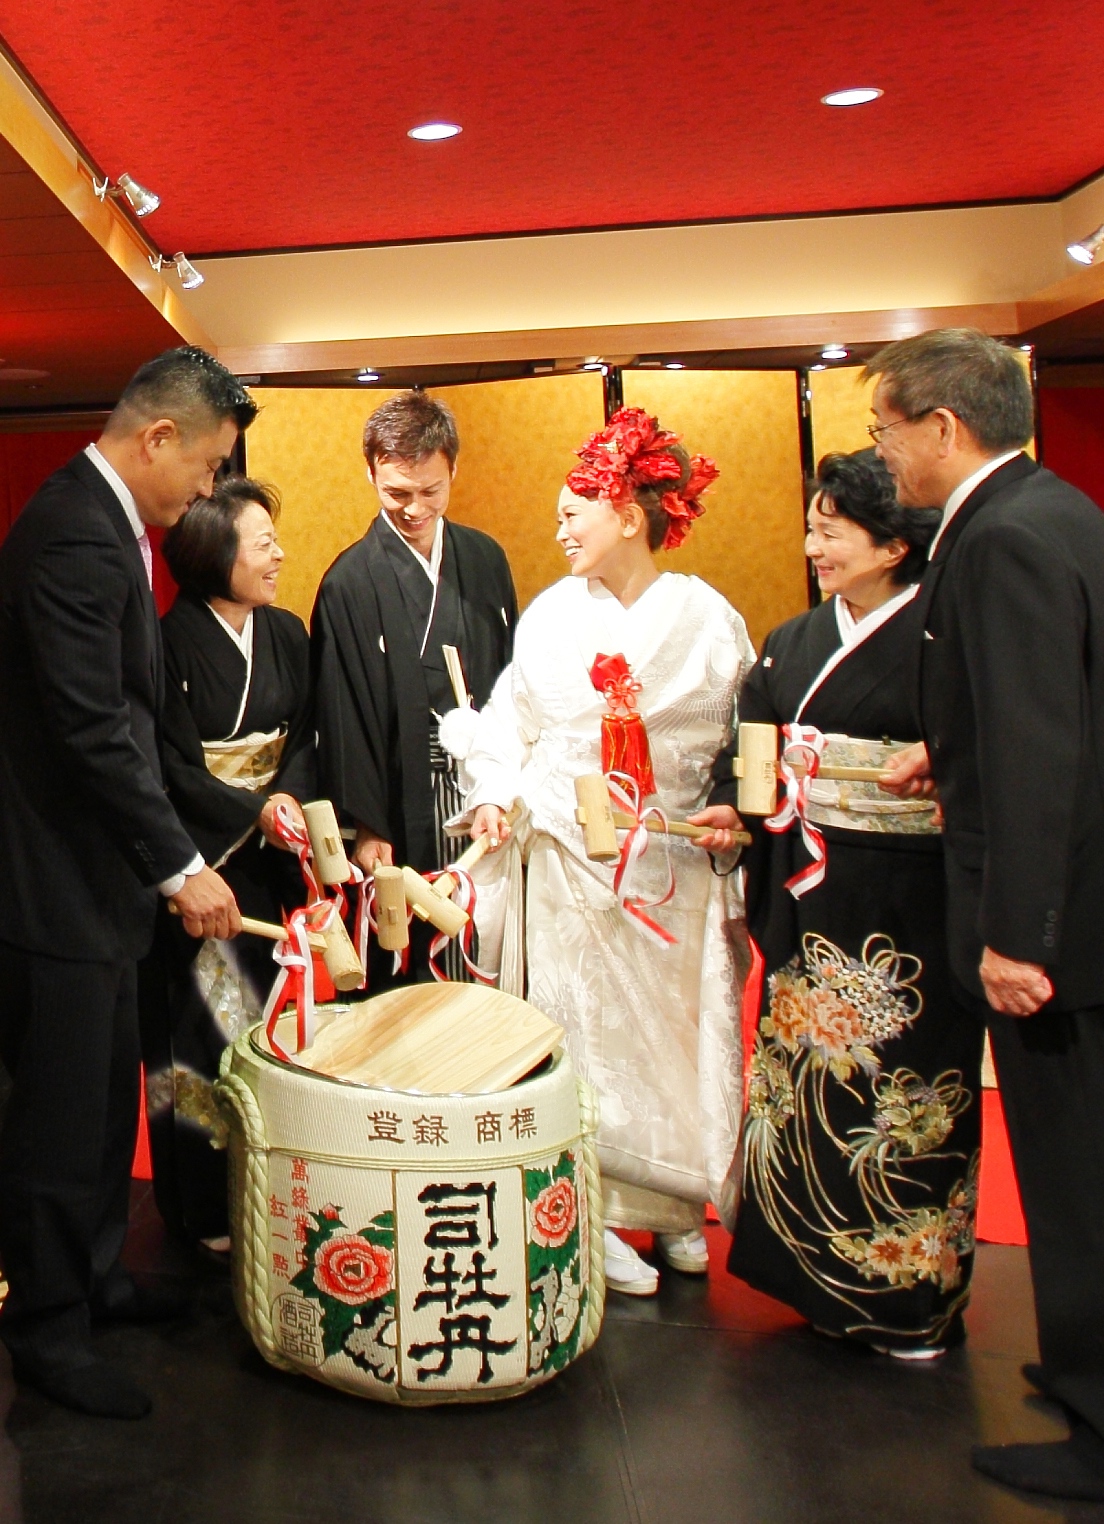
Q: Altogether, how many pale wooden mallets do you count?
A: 6